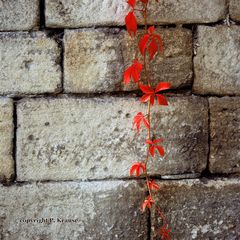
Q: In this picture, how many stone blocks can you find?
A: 11